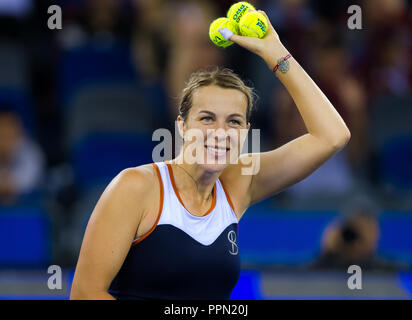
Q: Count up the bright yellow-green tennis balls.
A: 3